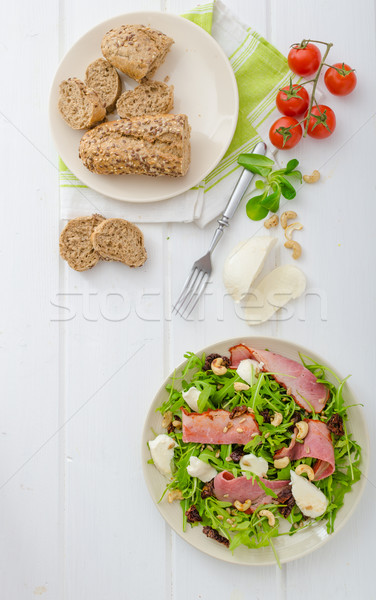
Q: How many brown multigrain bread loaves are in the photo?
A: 2